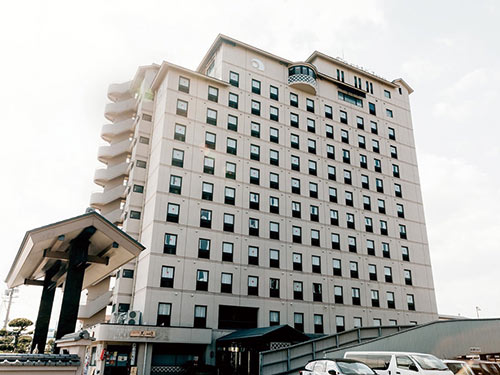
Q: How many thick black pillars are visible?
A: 2